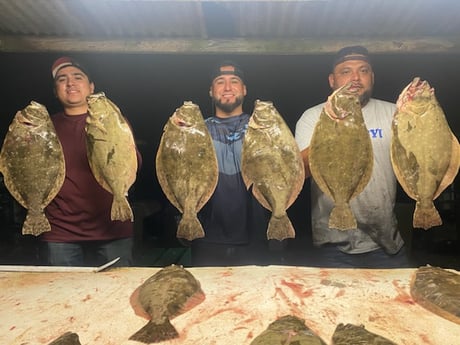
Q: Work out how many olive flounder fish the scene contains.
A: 11